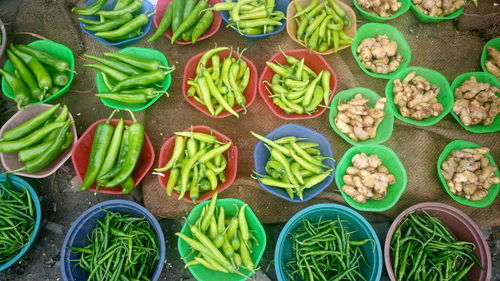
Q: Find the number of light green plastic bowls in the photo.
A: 12